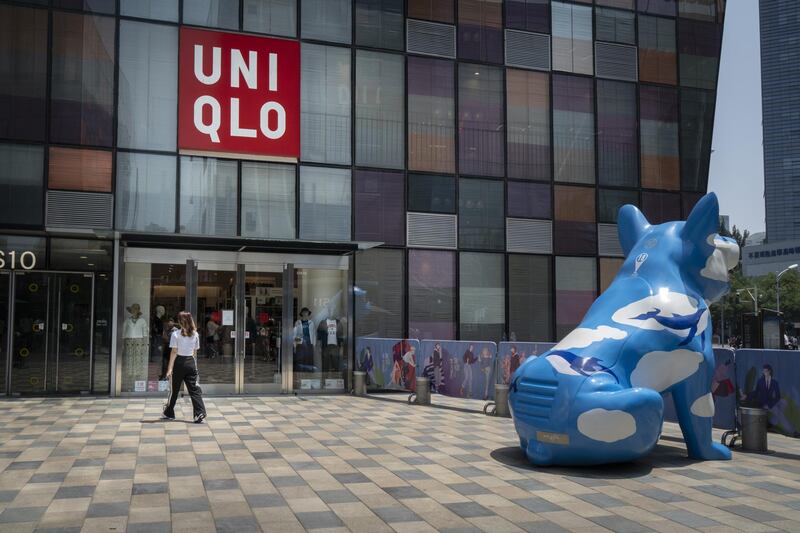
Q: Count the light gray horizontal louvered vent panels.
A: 7